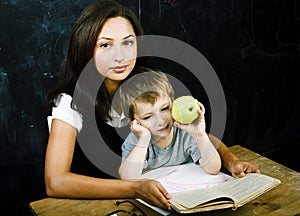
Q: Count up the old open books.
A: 1